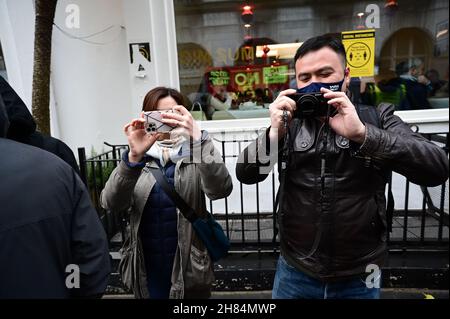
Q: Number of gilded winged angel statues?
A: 0